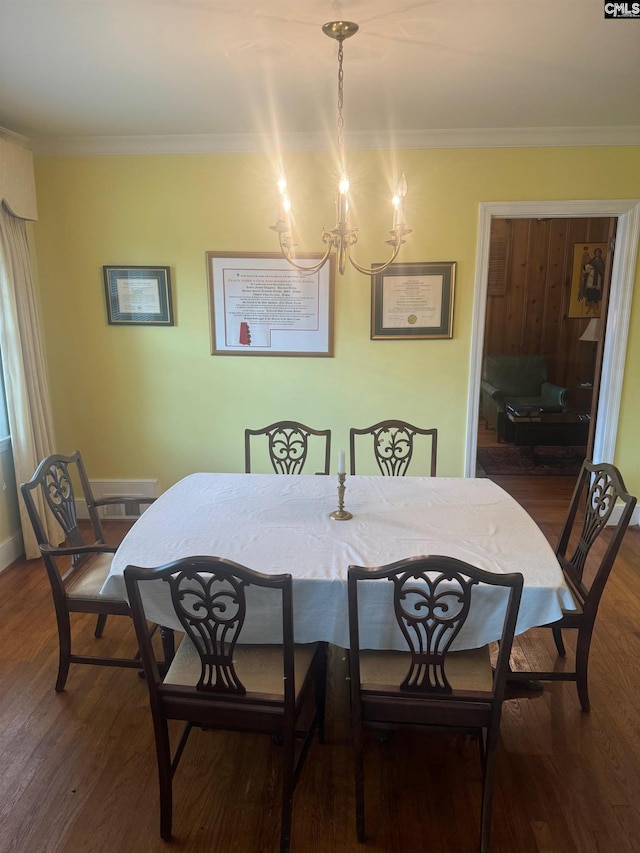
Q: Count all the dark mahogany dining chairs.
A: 6